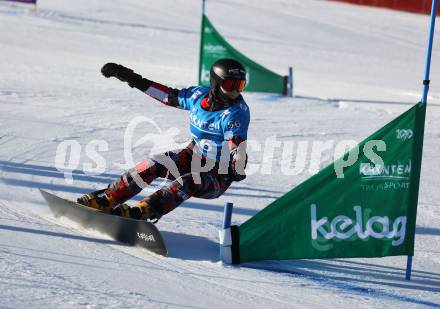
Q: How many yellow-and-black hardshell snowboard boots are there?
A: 2